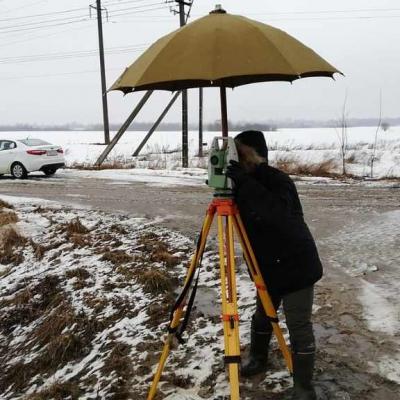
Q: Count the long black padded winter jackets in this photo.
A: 1